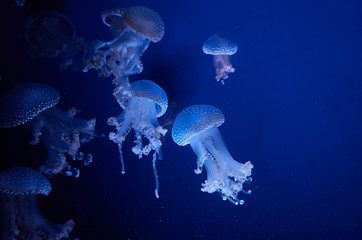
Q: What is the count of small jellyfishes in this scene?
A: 1